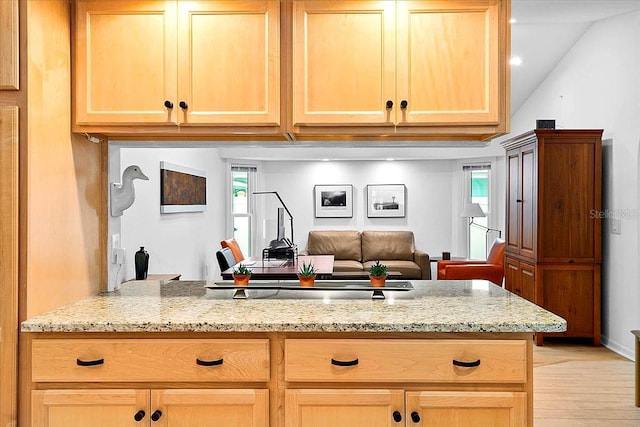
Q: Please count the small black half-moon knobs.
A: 4